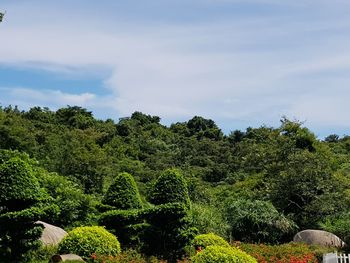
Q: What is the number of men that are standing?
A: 0